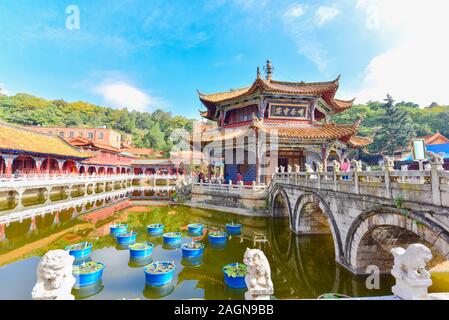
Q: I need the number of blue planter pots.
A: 13